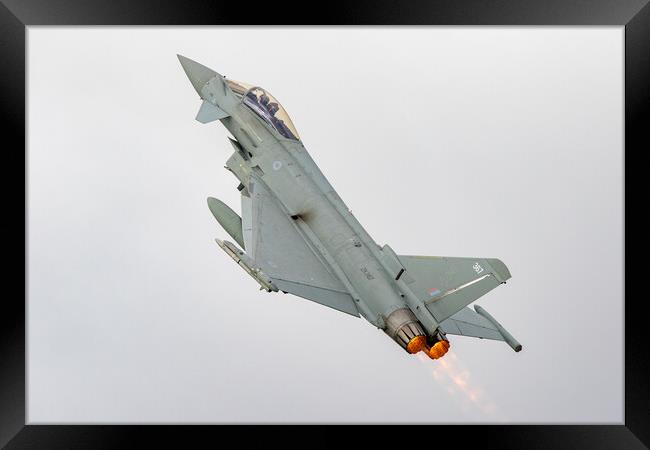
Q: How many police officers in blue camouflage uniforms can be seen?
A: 0